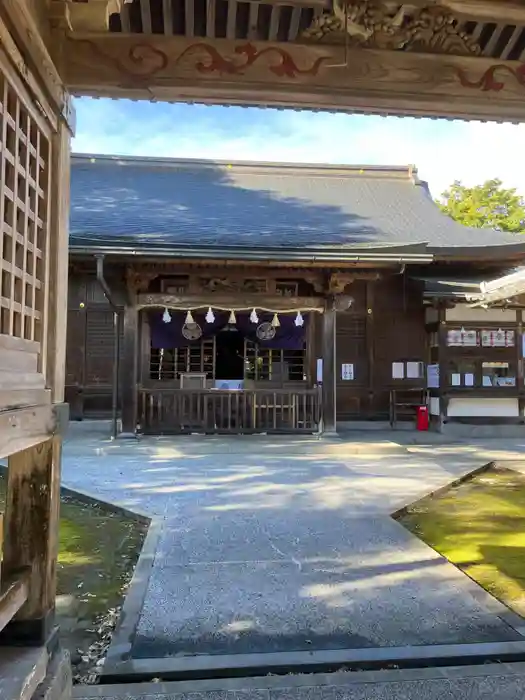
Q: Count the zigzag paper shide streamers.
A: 4